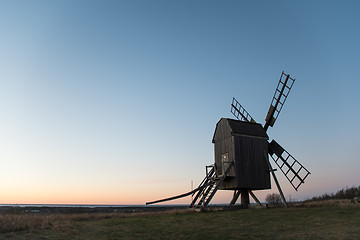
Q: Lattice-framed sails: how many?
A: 3